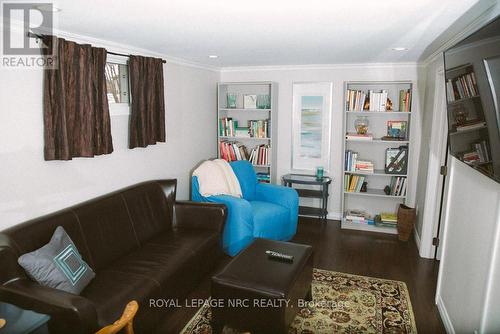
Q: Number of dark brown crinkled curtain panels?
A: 2